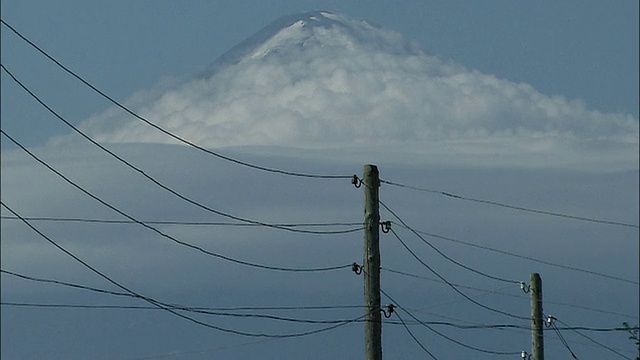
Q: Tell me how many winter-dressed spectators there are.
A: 0